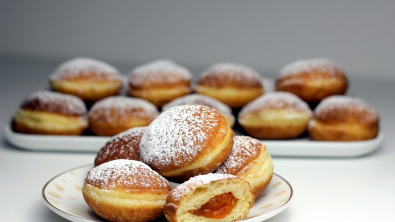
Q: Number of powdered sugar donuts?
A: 14